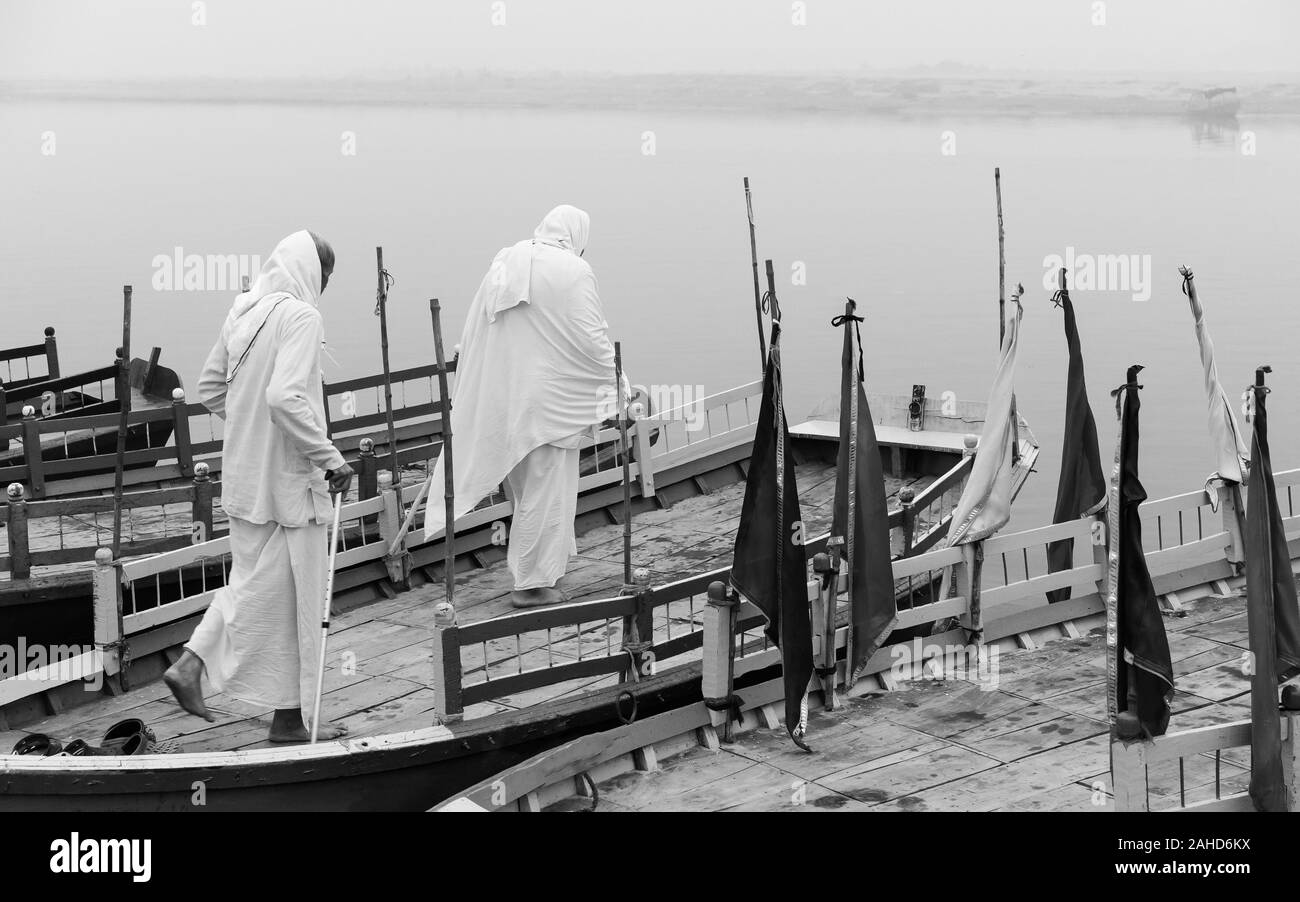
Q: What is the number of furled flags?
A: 7